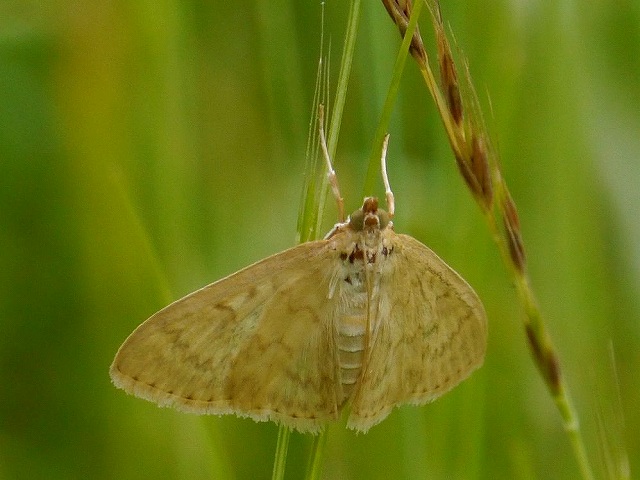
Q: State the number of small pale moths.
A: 1